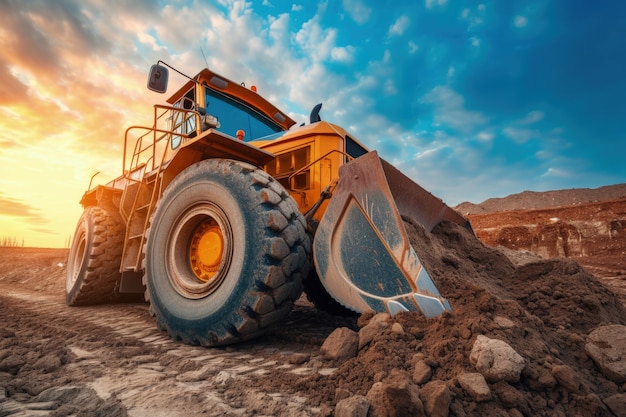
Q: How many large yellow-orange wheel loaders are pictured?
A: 1